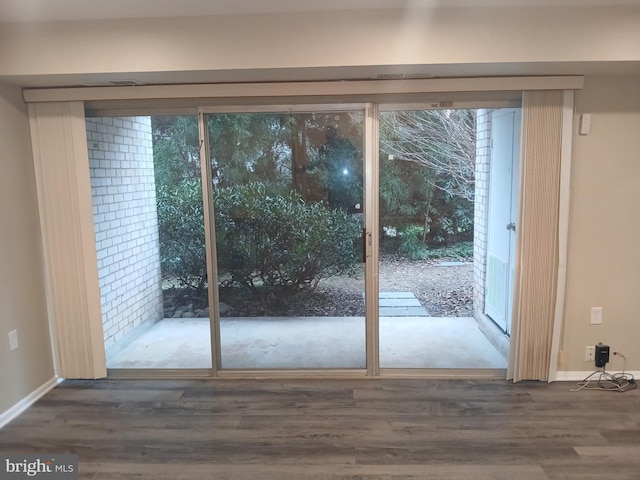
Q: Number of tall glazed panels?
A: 3